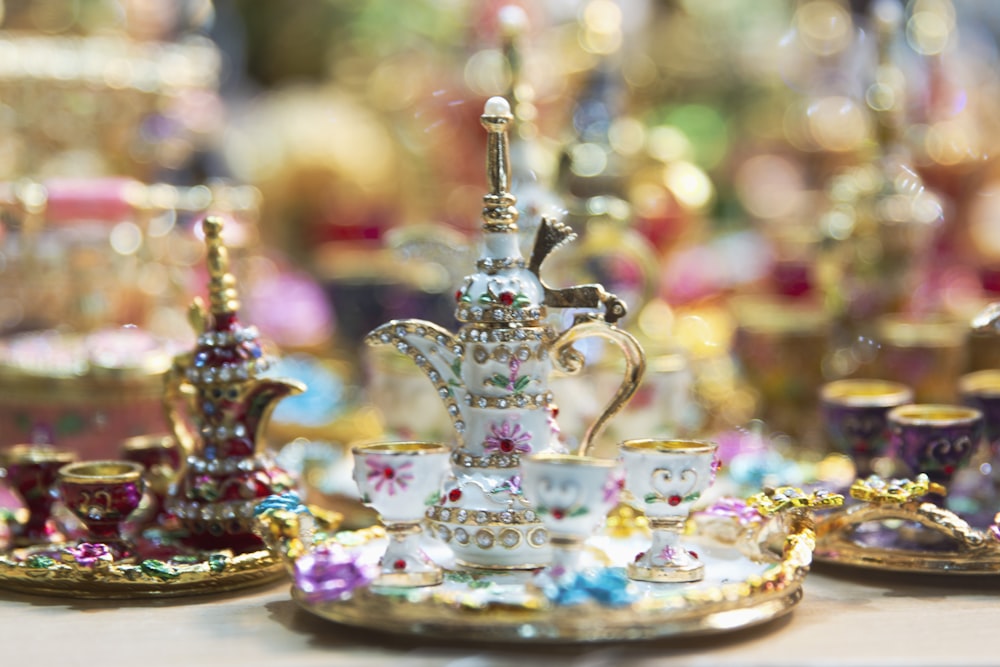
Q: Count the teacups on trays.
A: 9